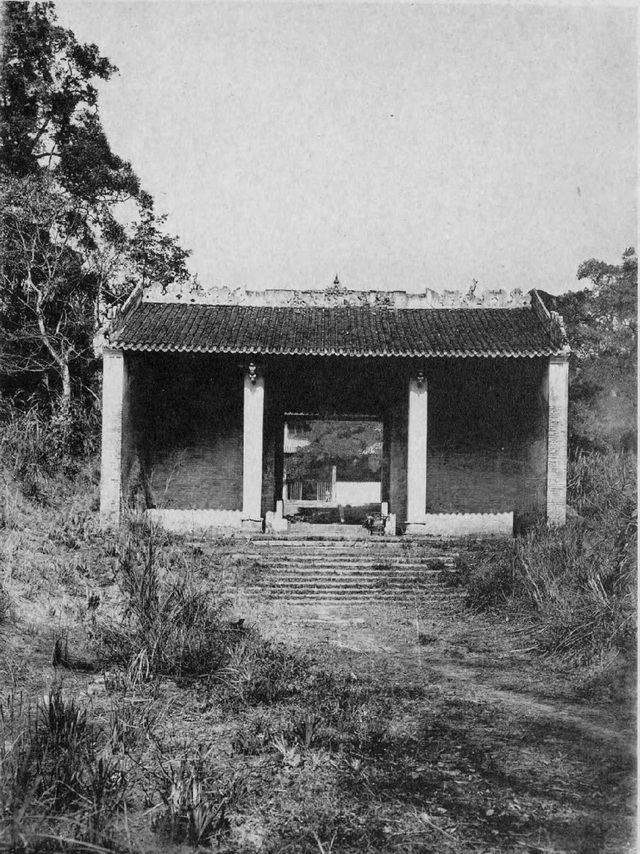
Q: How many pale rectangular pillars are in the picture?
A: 4